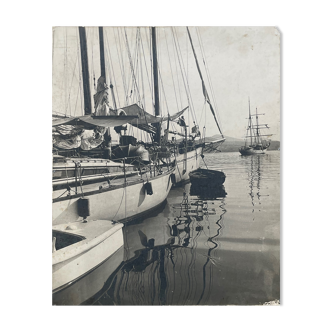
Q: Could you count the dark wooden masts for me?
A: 3